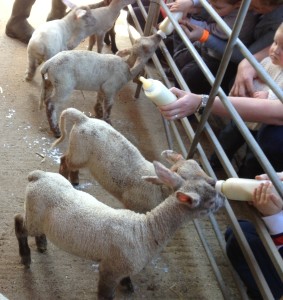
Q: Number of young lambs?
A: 5